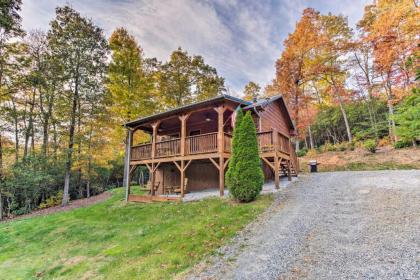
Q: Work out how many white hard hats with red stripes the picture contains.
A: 0